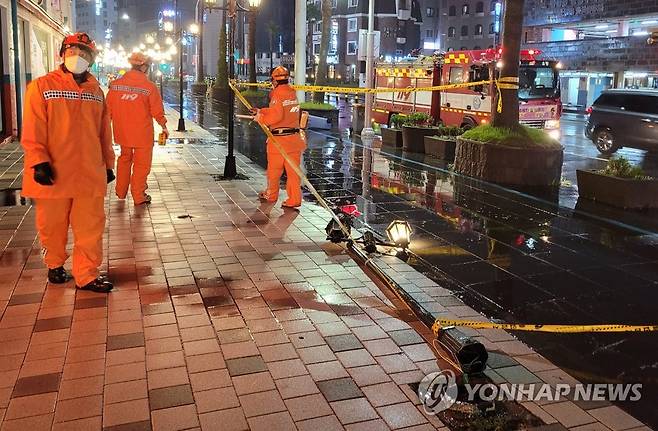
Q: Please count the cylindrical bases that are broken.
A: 1